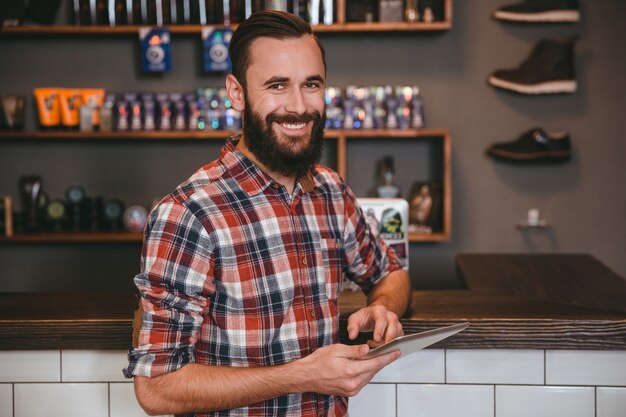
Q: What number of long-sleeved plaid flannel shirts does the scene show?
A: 1